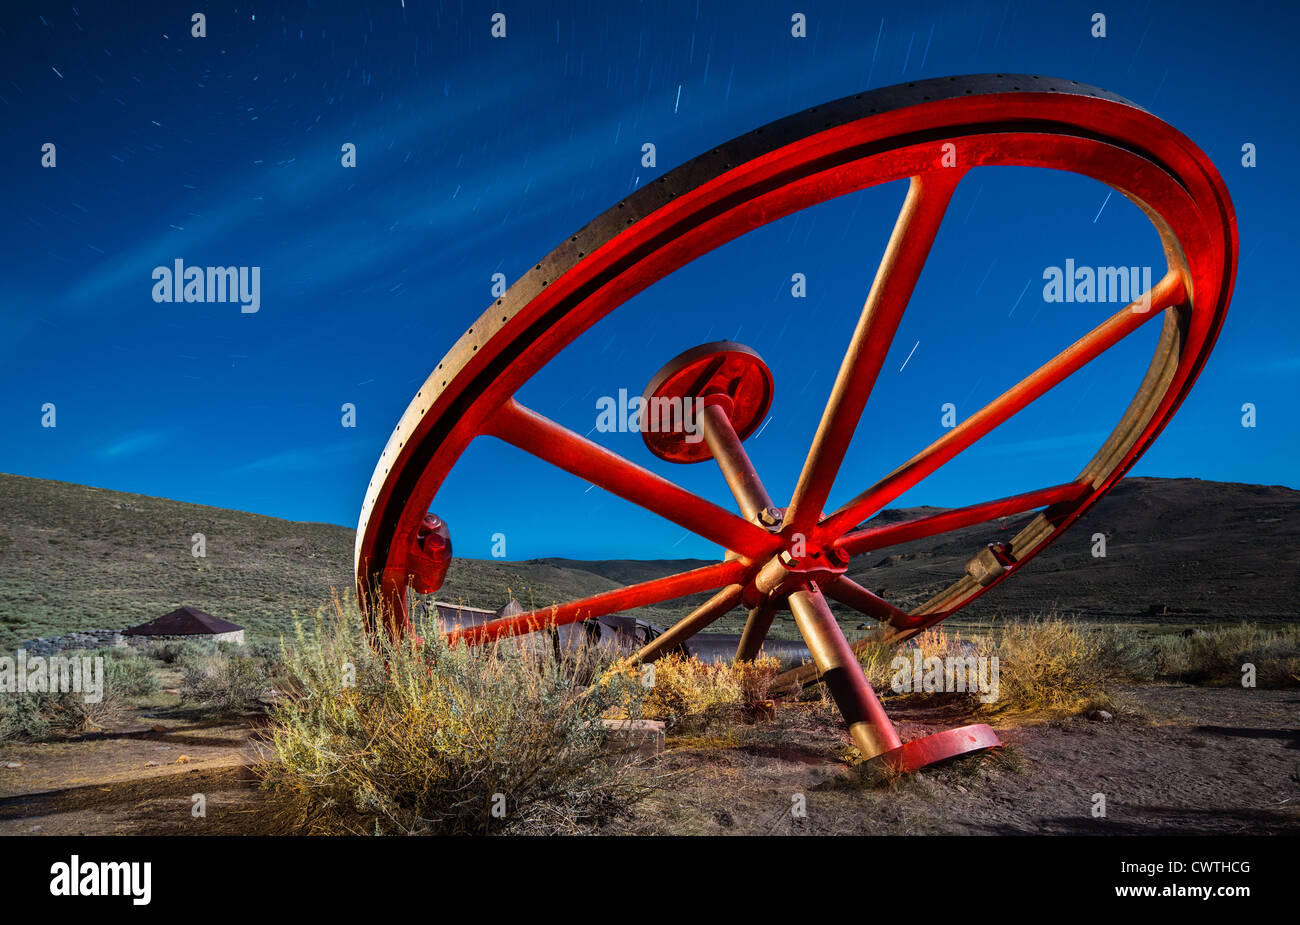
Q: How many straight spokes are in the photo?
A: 8